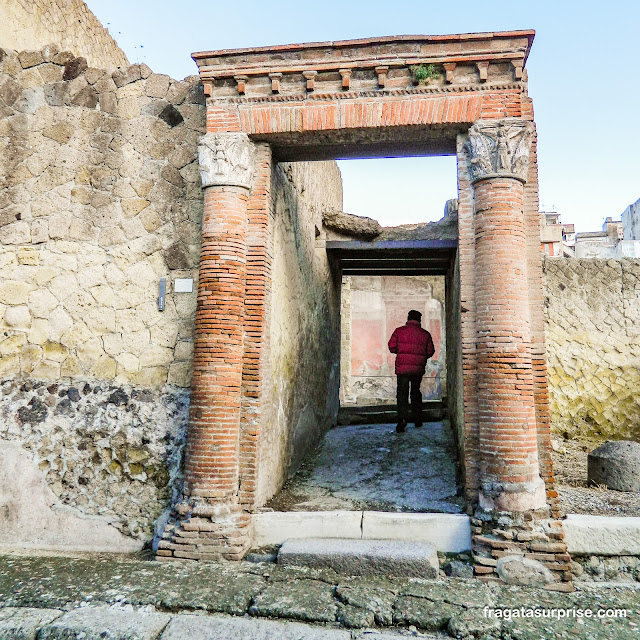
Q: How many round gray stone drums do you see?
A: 1